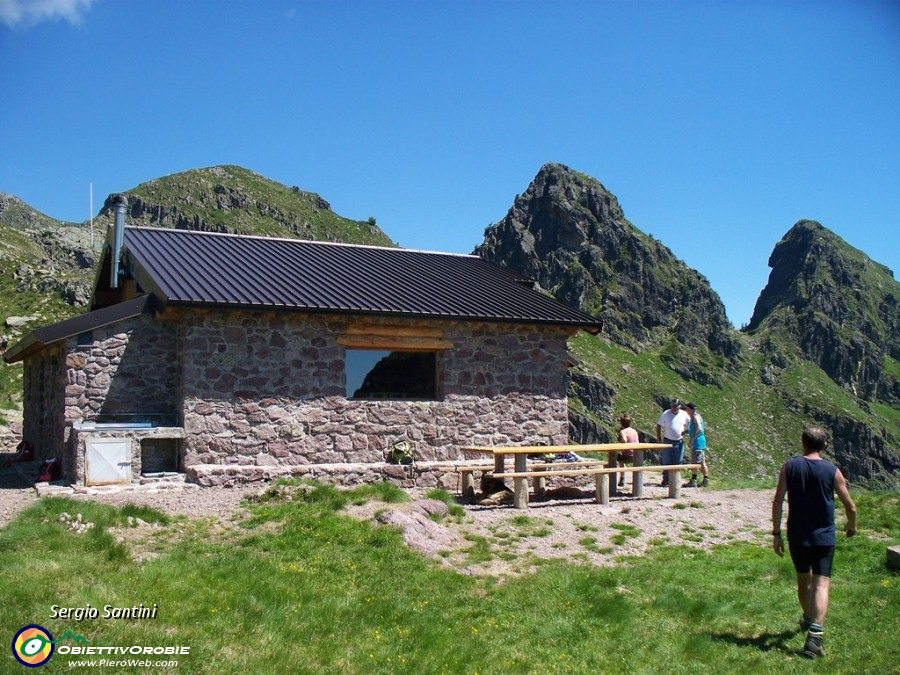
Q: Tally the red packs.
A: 2